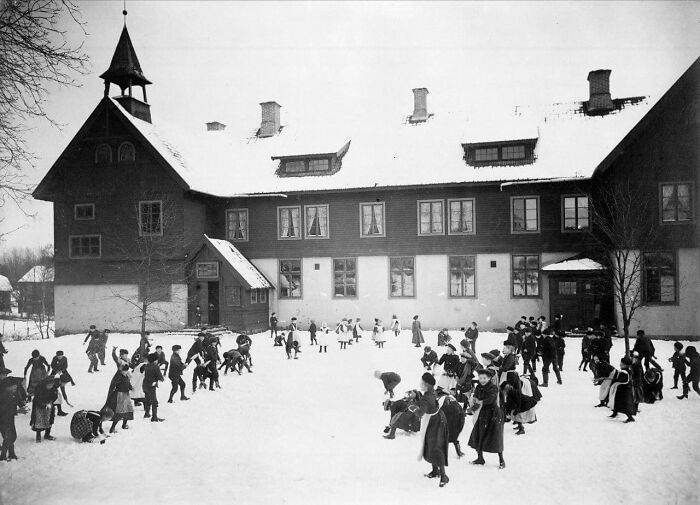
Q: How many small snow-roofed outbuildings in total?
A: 2